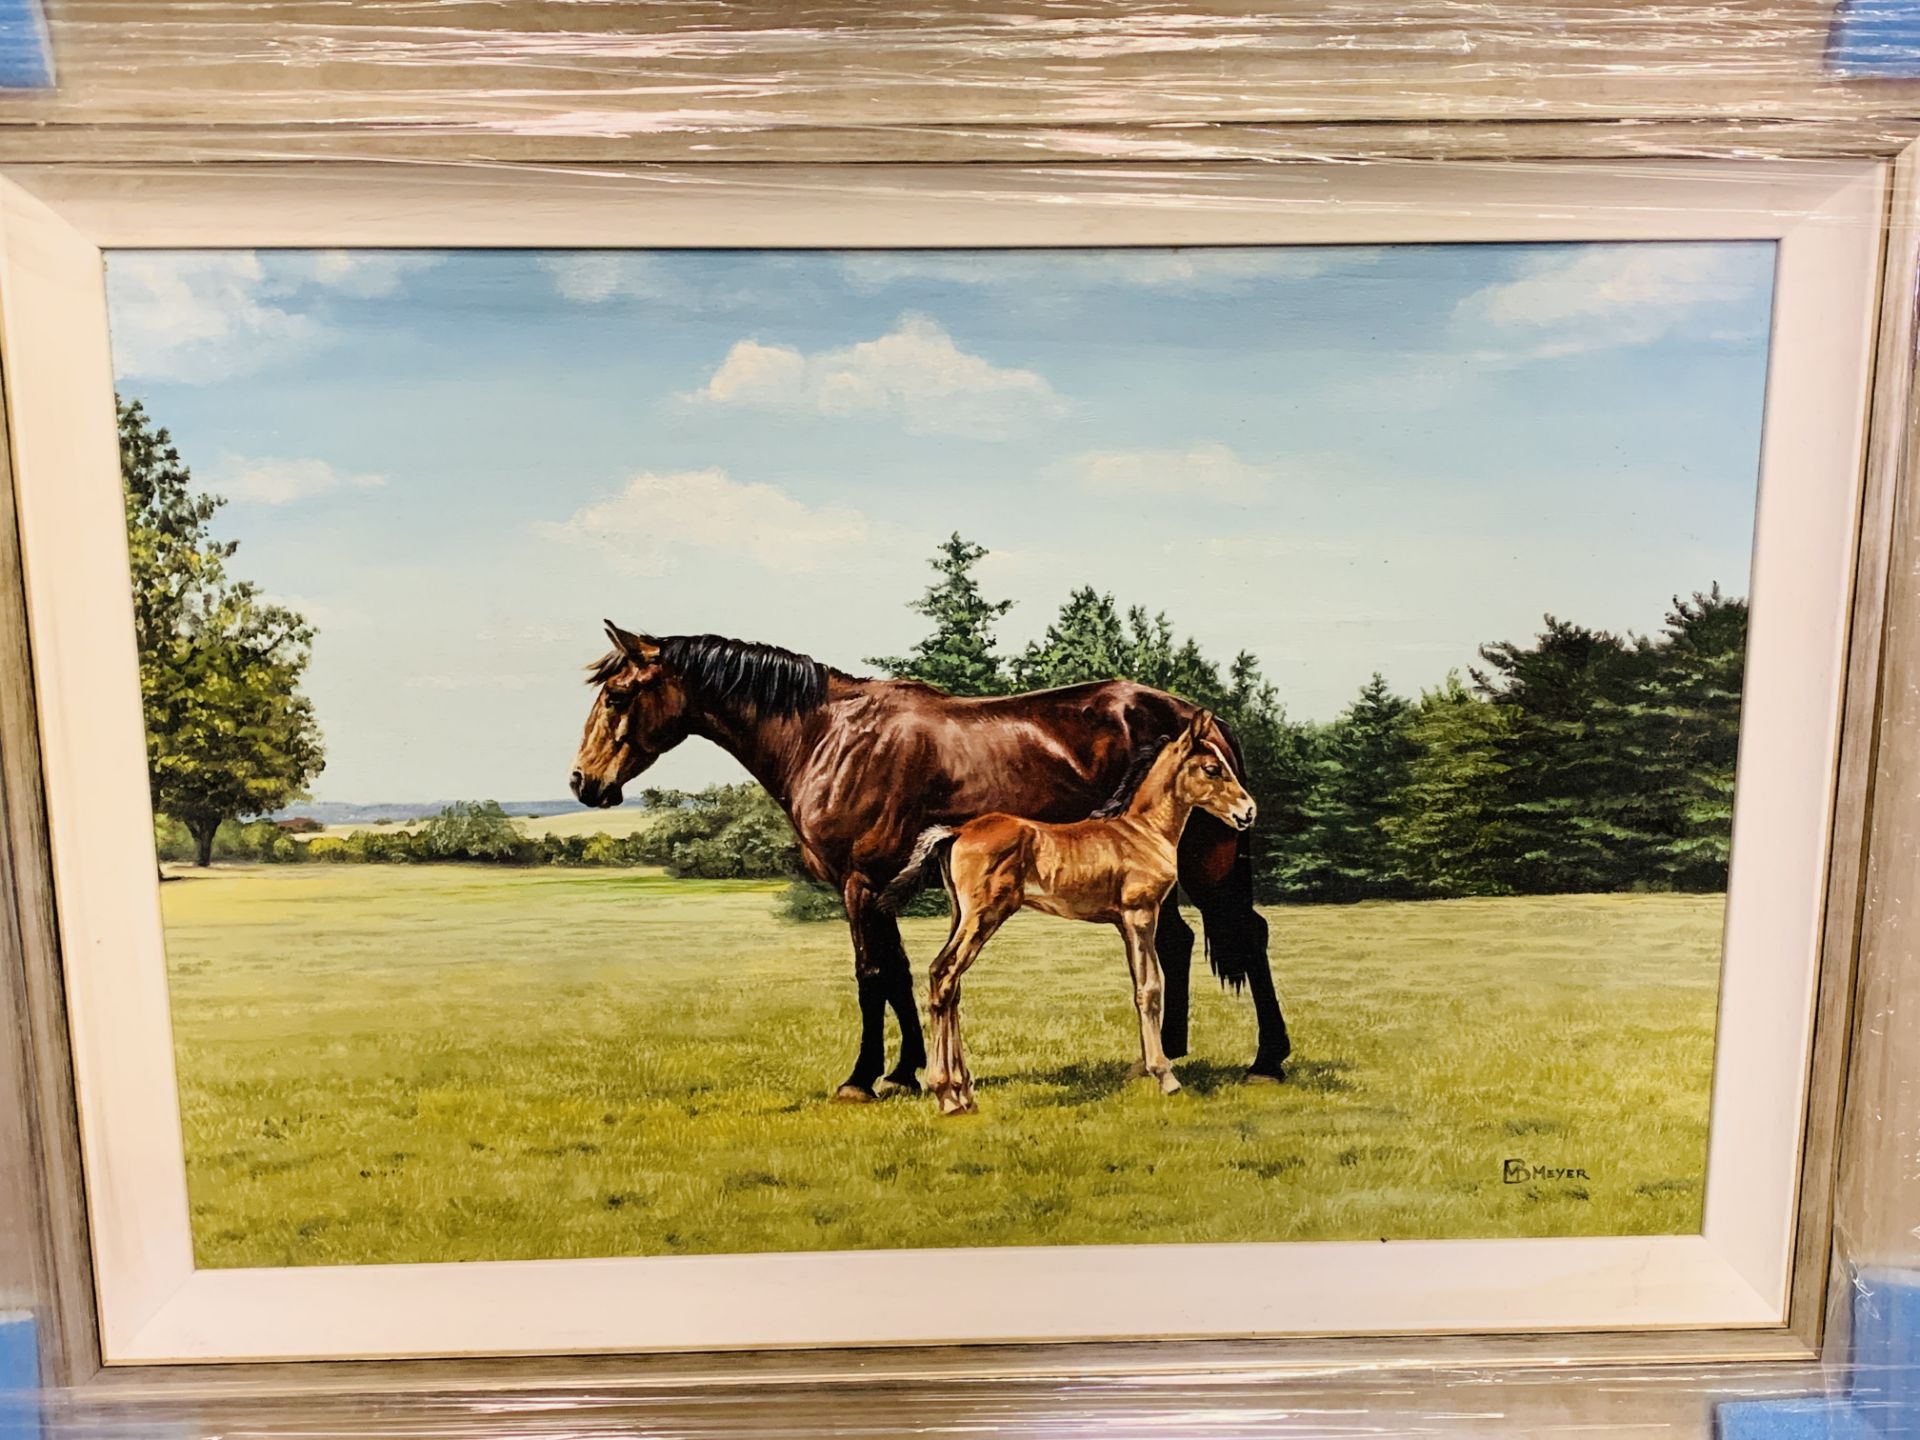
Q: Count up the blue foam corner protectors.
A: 4